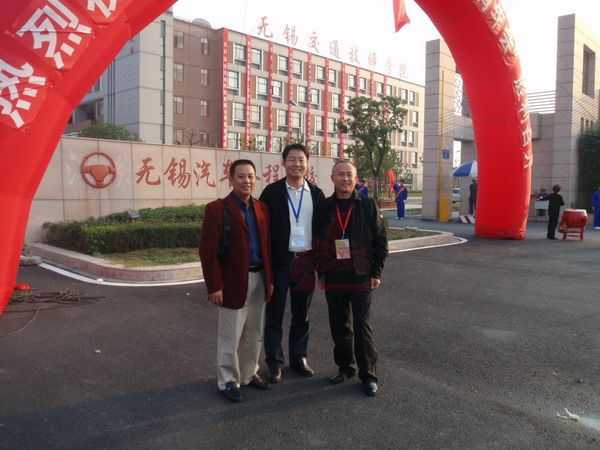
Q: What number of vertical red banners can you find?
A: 10